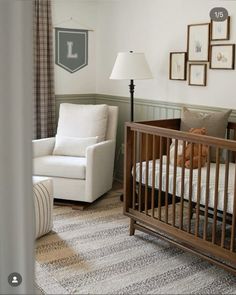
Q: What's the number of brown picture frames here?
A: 5